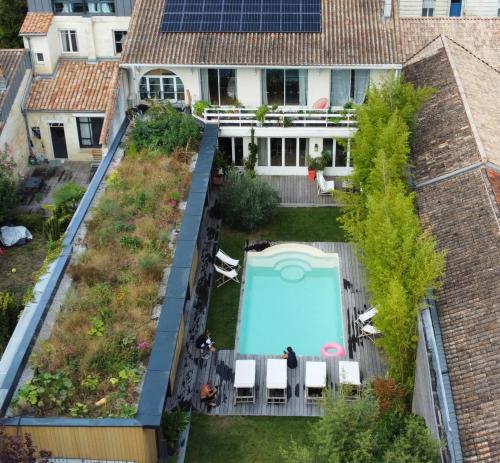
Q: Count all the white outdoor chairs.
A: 9